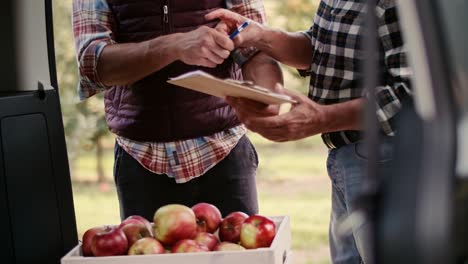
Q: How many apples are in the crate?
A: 12